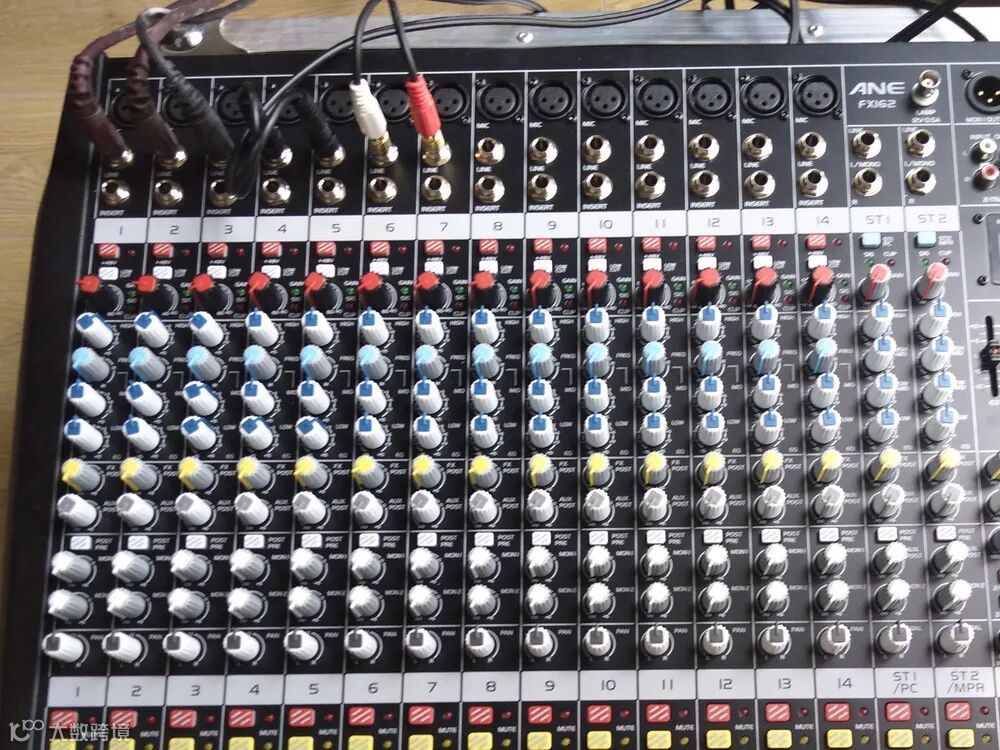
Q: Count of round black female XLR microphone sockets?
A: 14